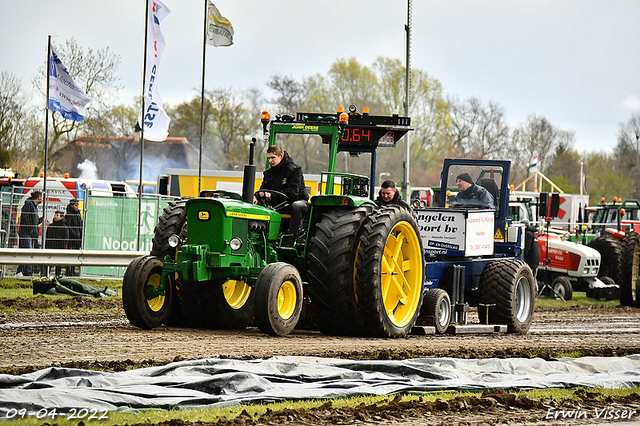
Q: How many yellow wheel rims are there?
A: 4